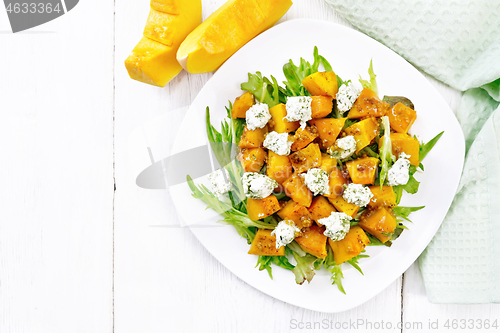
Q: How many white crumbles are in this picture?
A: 12